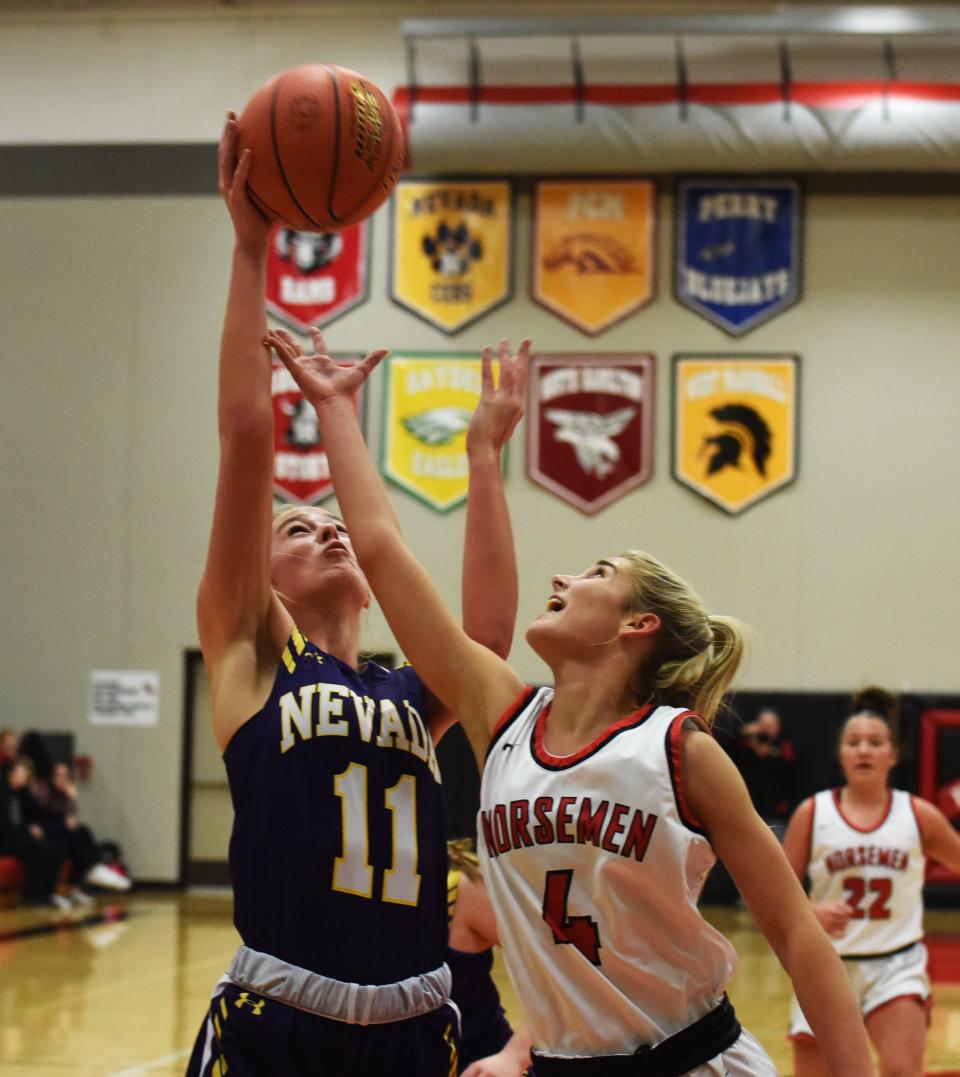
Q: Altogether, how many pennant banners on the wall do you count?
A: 8